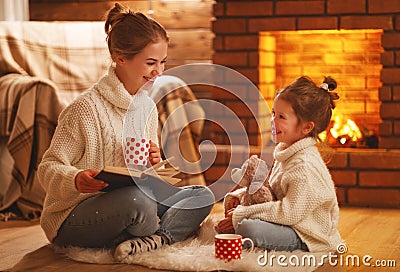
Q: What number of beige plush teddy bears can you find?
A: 1